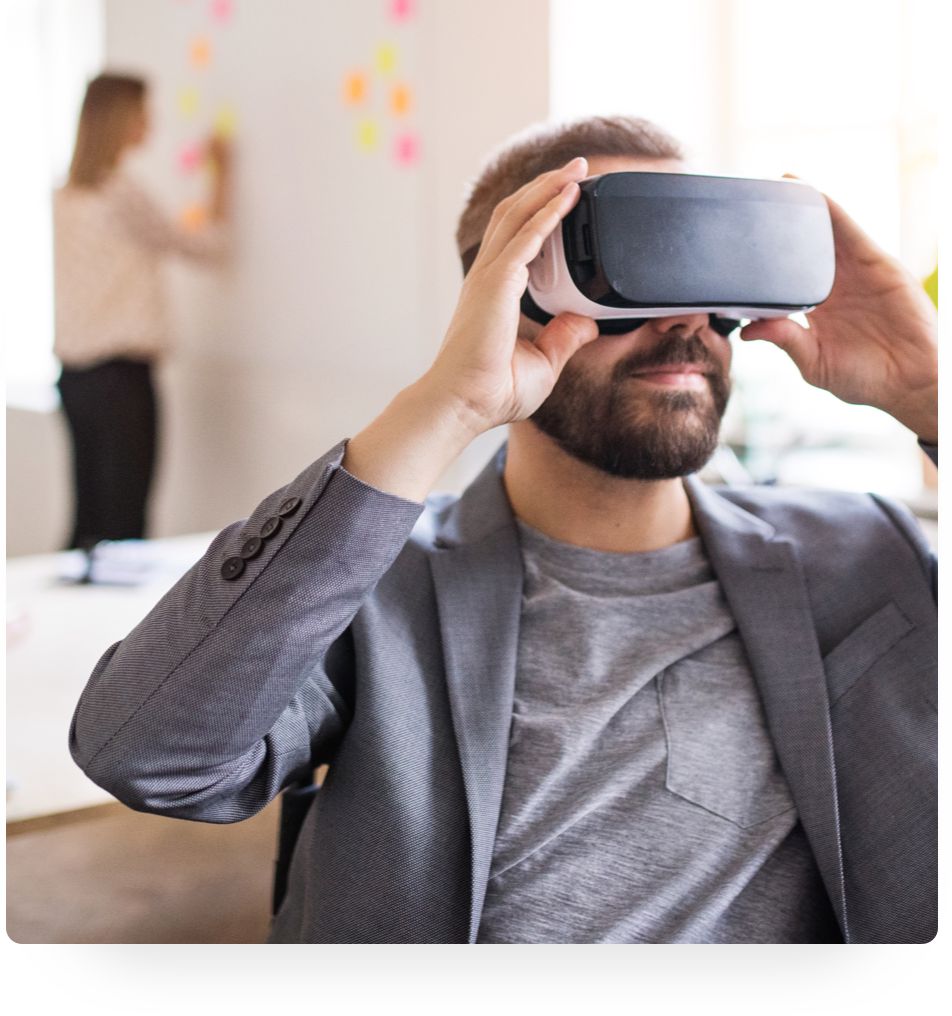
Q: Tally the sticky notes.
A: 12